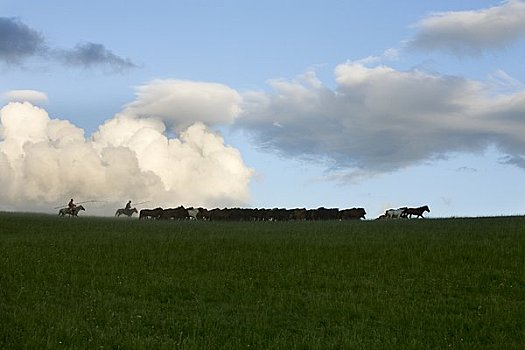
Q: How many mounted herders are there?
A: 2